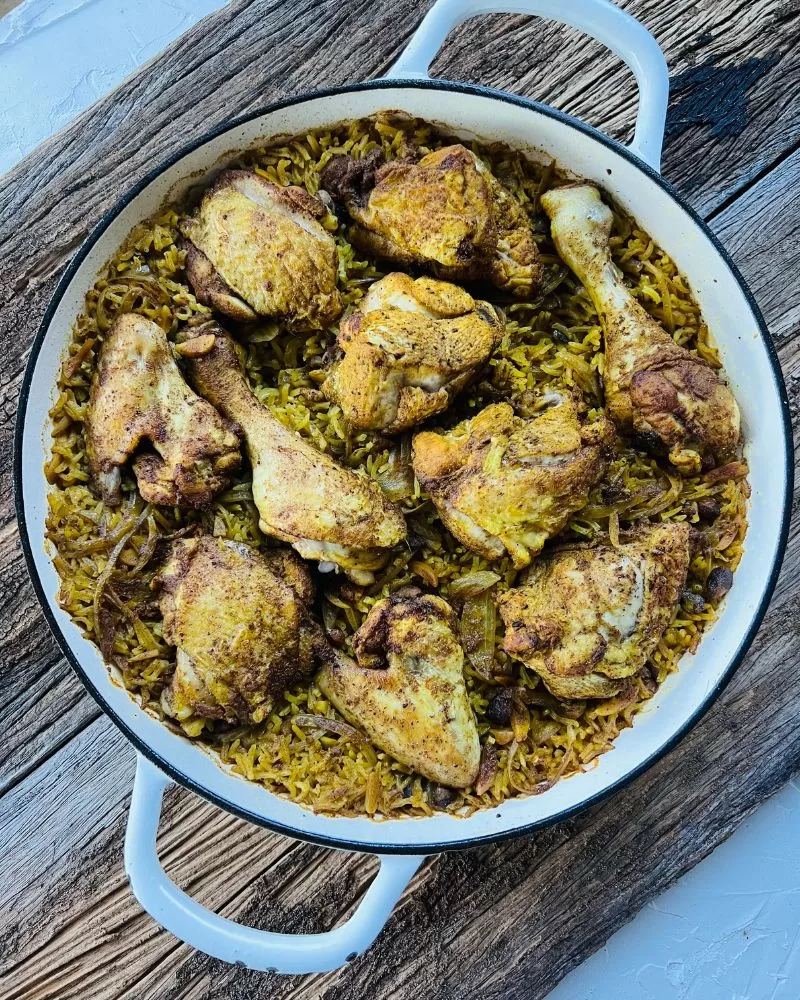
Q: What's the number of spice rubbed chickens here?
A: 10